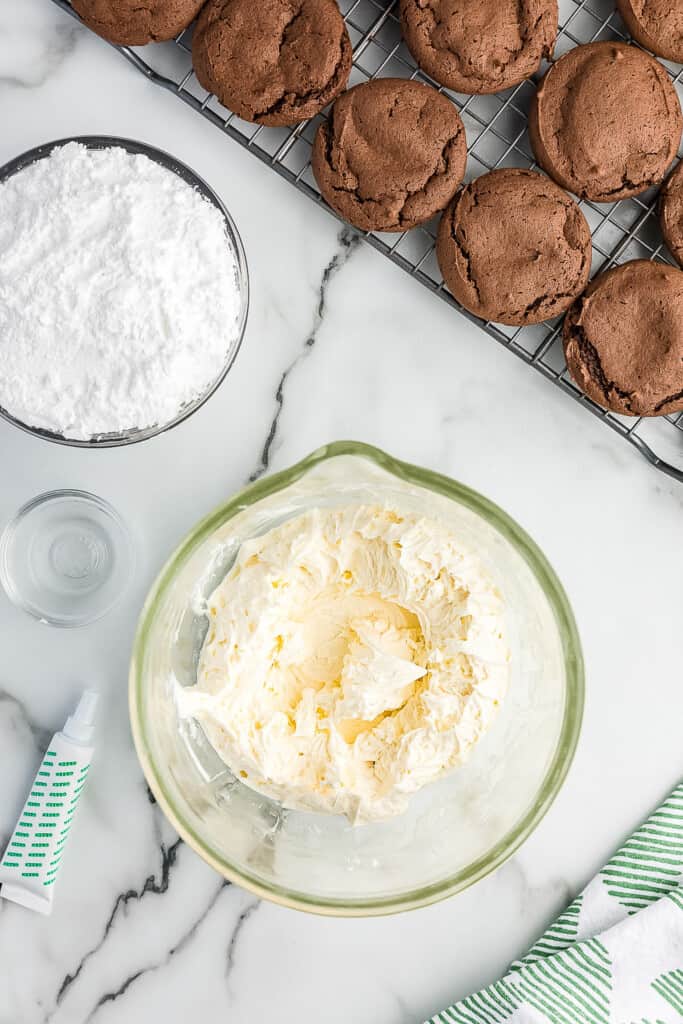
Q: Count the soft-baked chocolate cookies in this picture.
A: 9